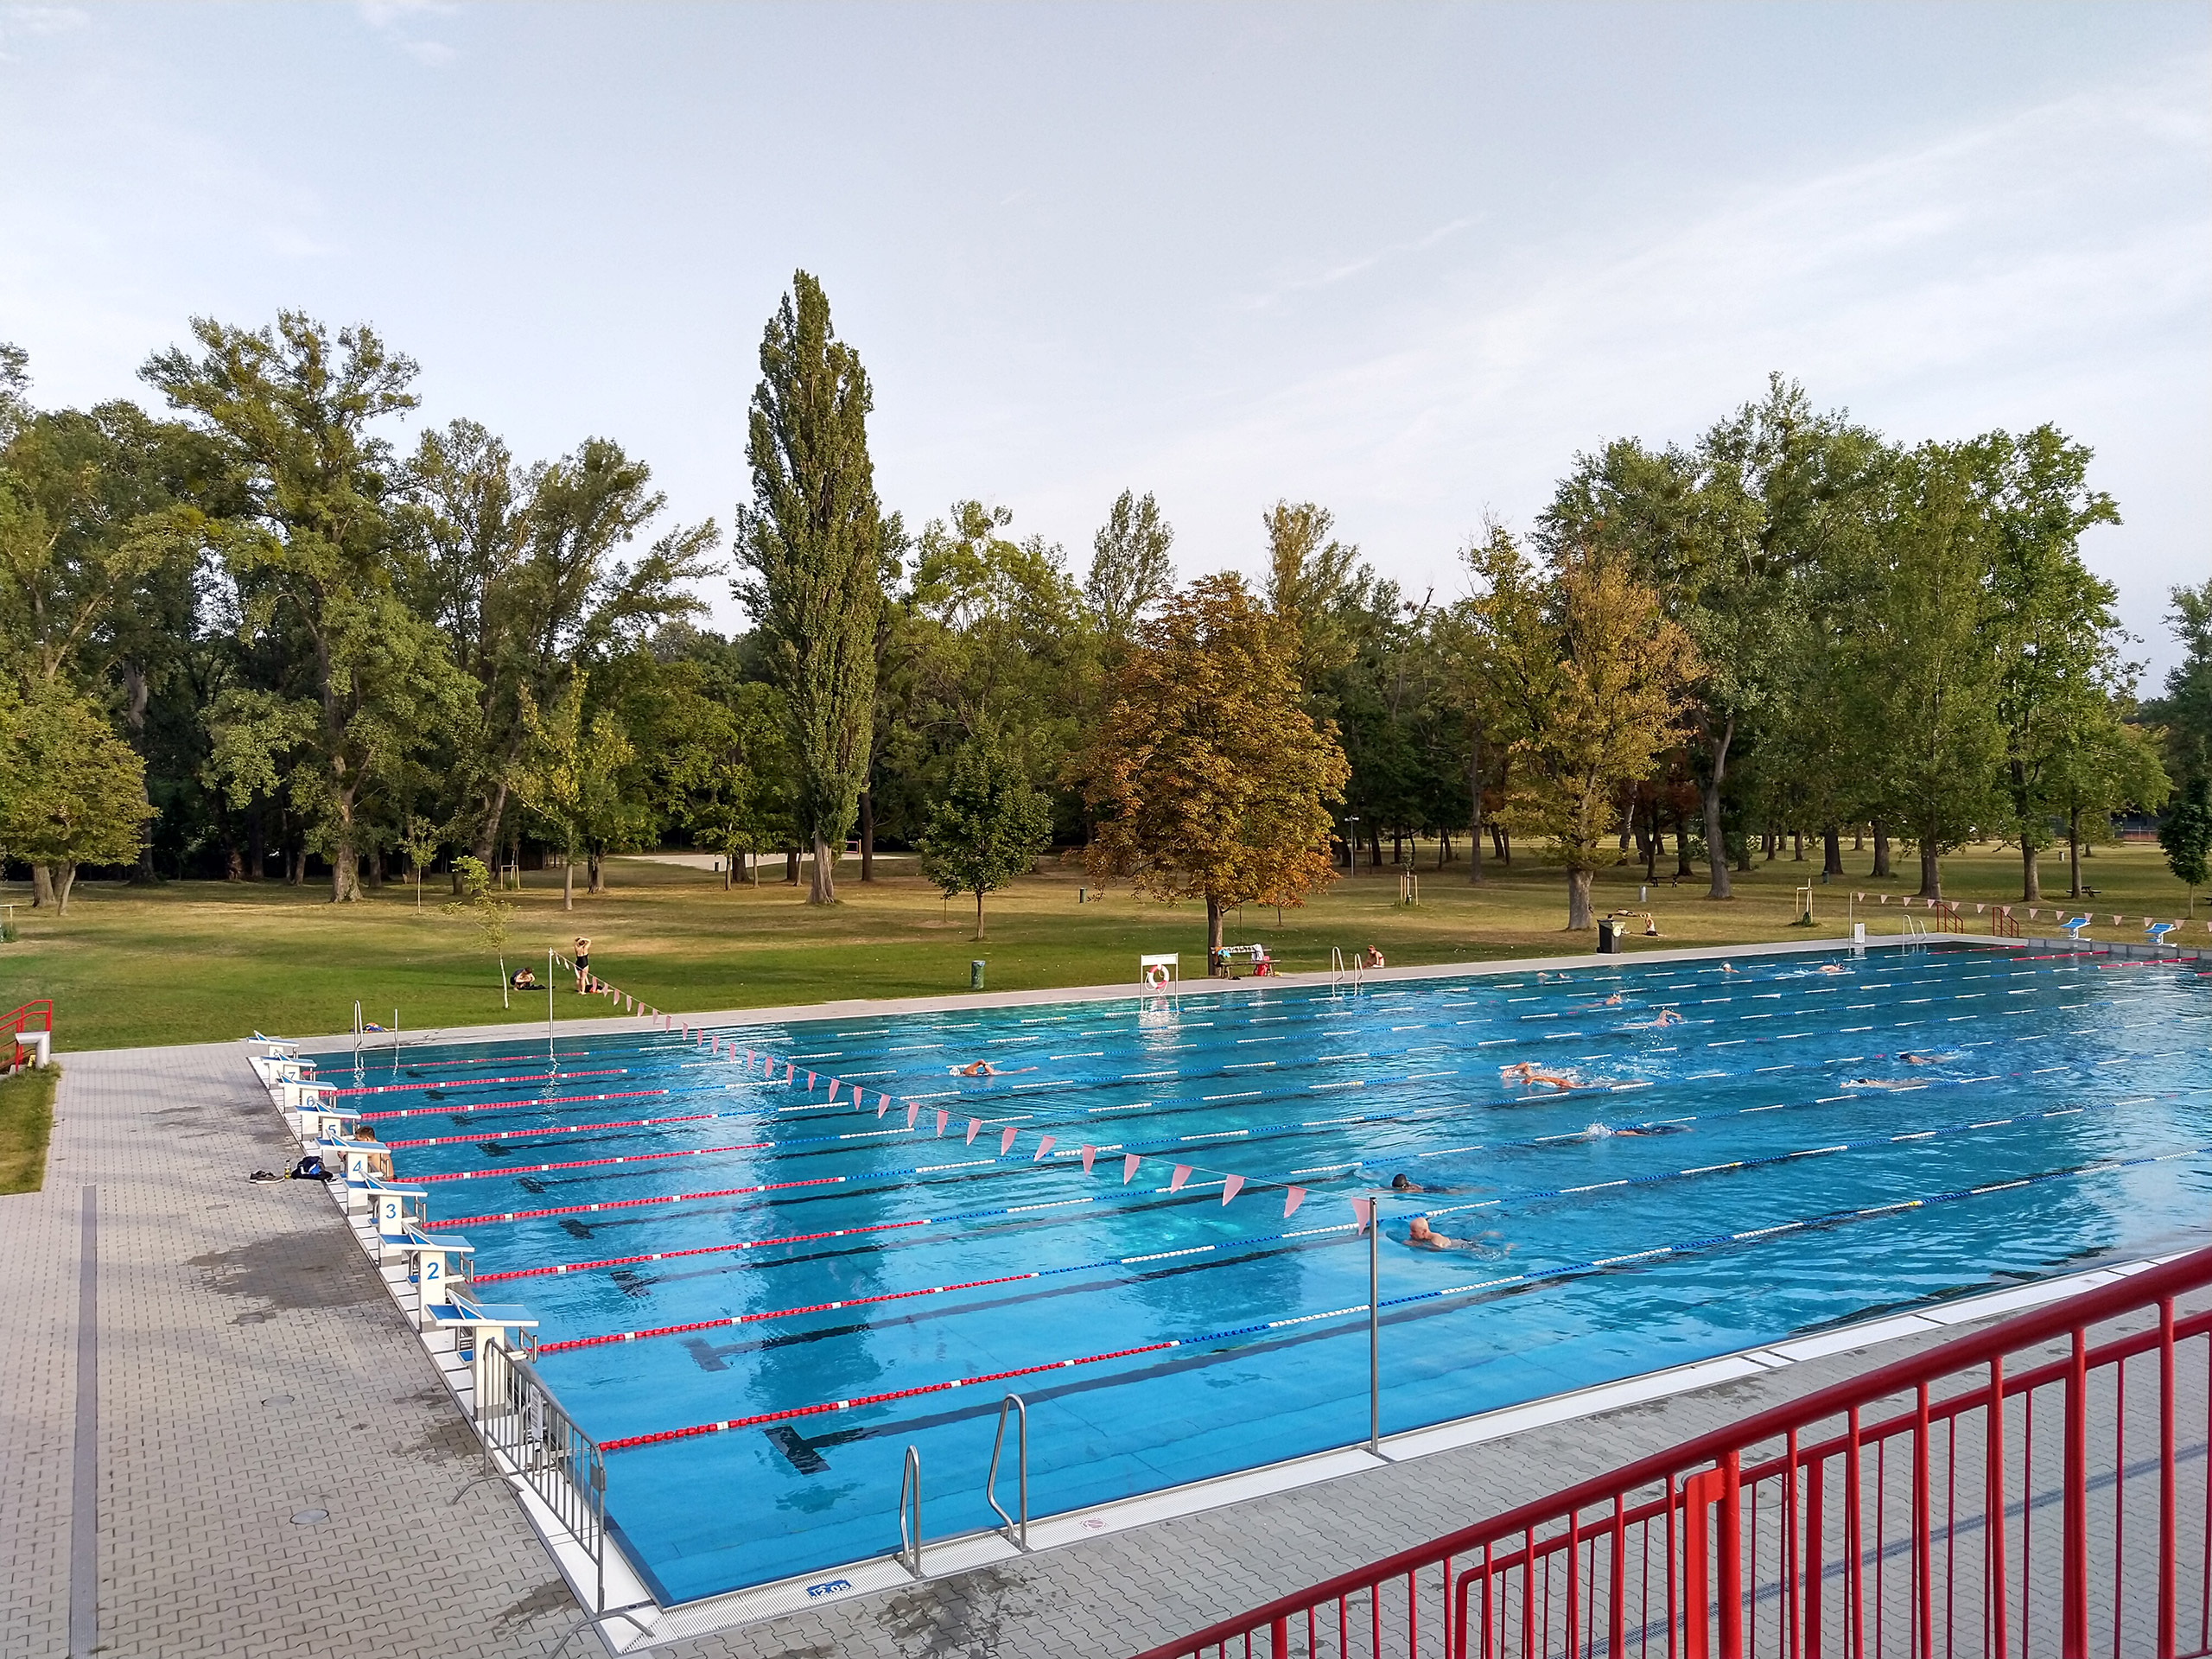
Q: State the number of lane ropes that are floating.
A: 9